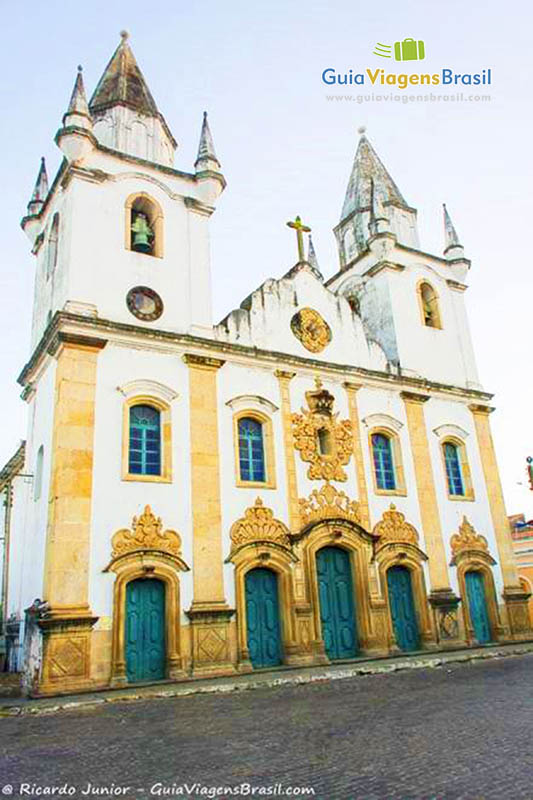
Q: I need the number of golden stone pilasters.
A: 6